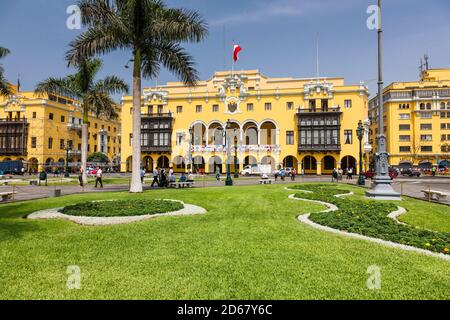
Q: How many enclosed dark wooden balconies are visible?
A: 3